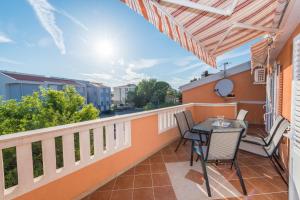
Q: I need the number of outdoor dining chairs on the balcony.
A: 6